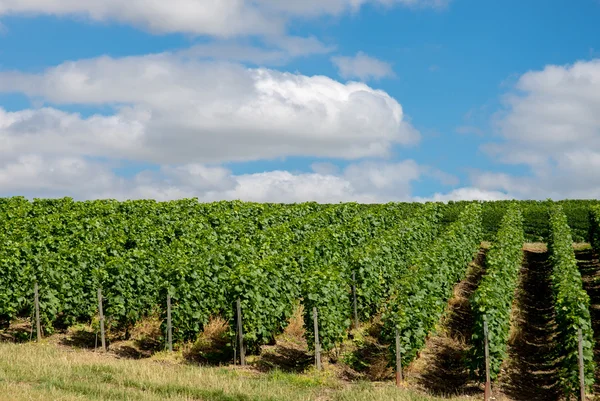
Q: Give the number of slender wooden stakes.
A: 9